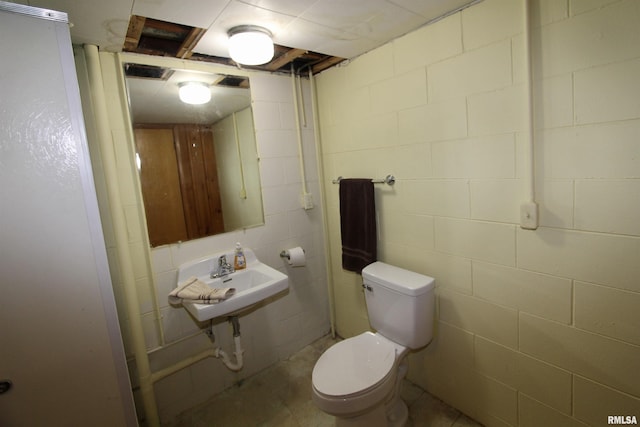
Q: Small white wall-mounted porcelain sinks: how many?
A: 1